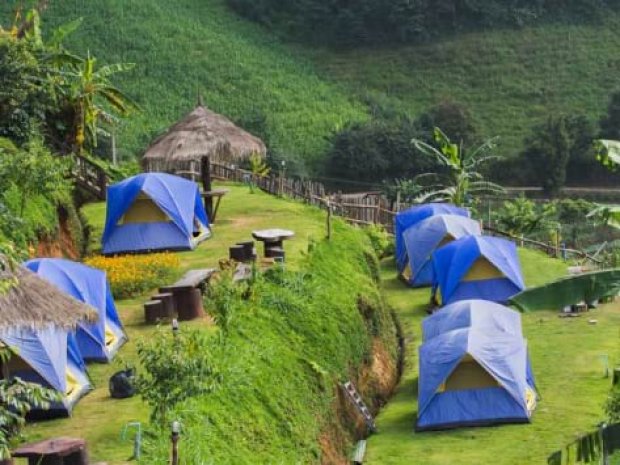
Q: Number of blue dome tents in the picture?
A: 8